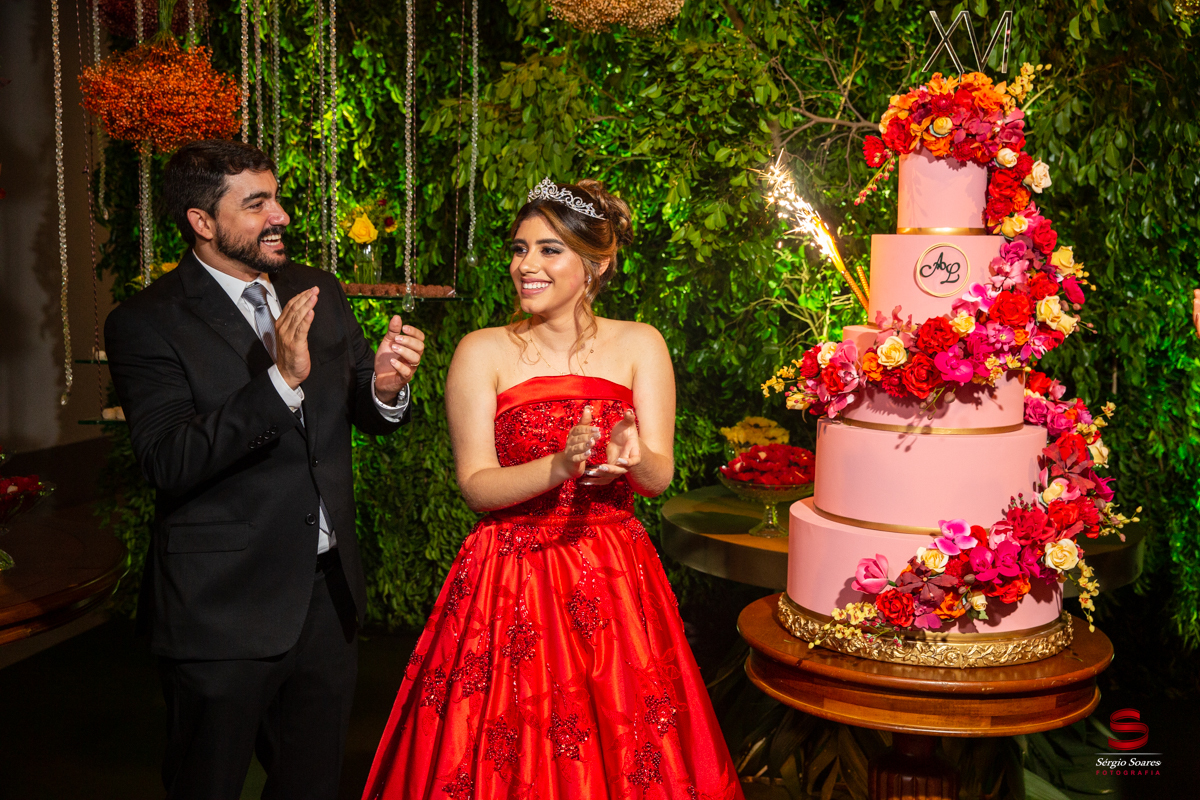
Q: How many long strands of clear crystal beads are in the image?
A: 11